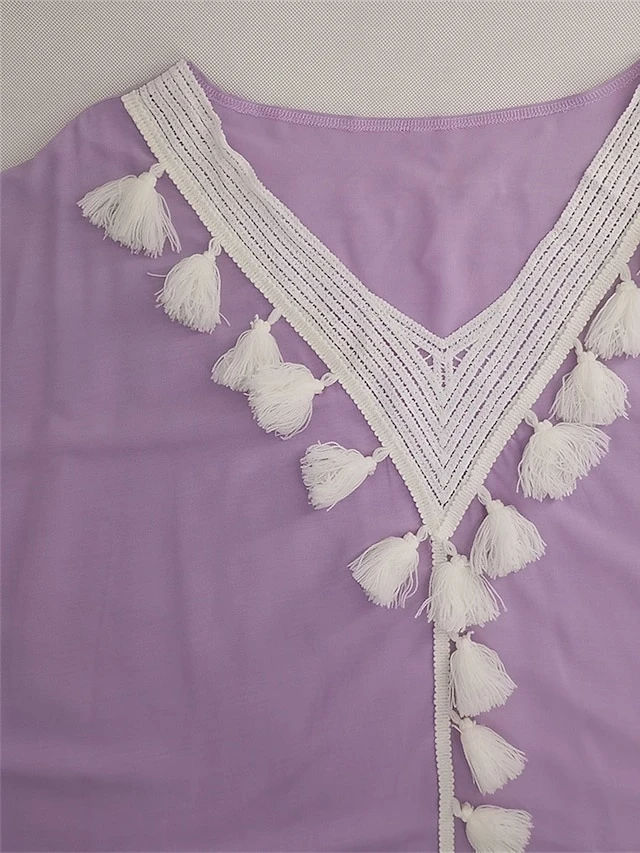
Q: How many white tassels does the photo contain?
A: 14